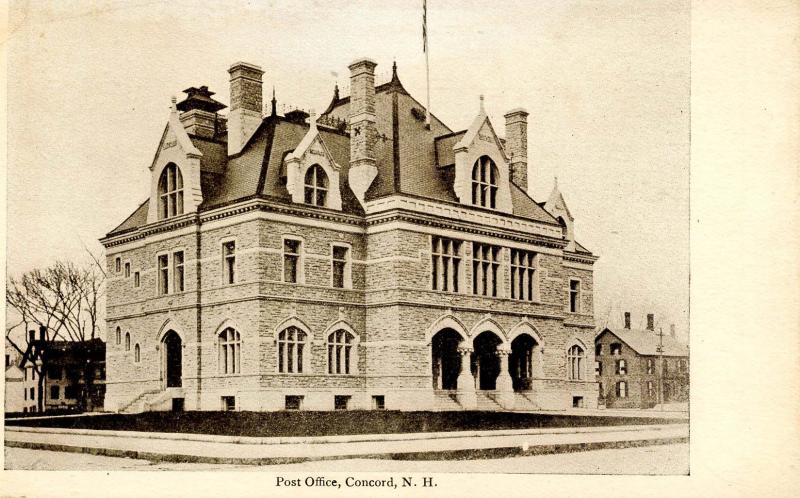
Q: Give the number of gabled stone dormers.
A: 4